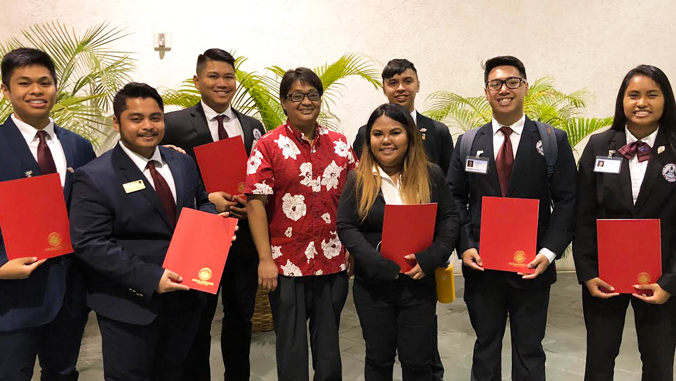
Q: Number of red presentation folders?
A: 6